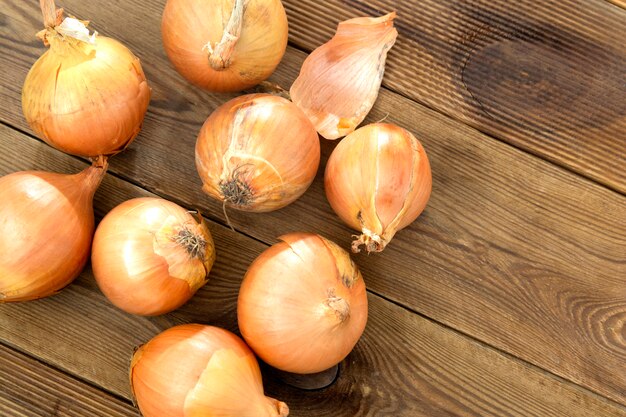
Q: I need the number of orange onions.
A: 8